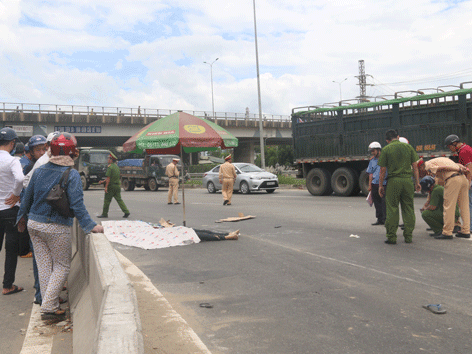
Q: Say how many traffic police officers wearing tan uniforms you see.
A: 3